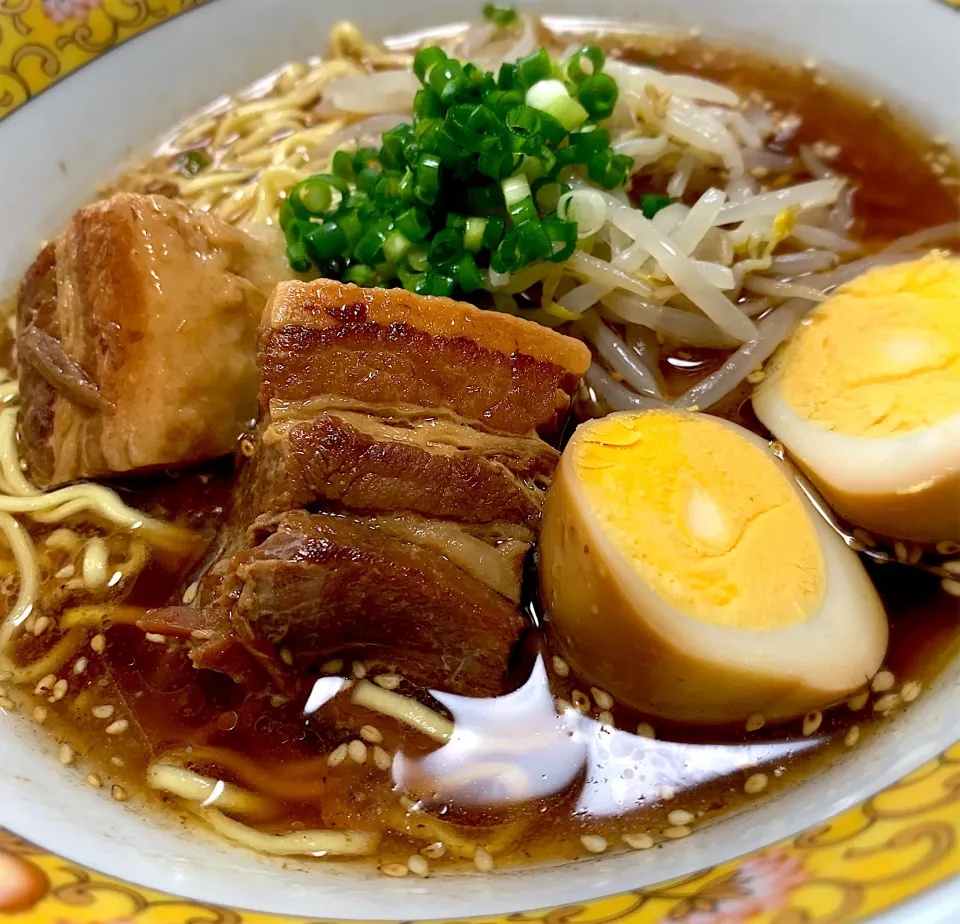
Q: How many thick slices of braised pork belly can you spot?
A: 2